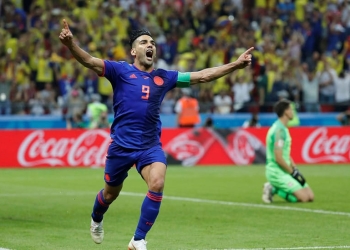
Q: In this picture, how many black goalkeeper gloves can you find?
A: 2